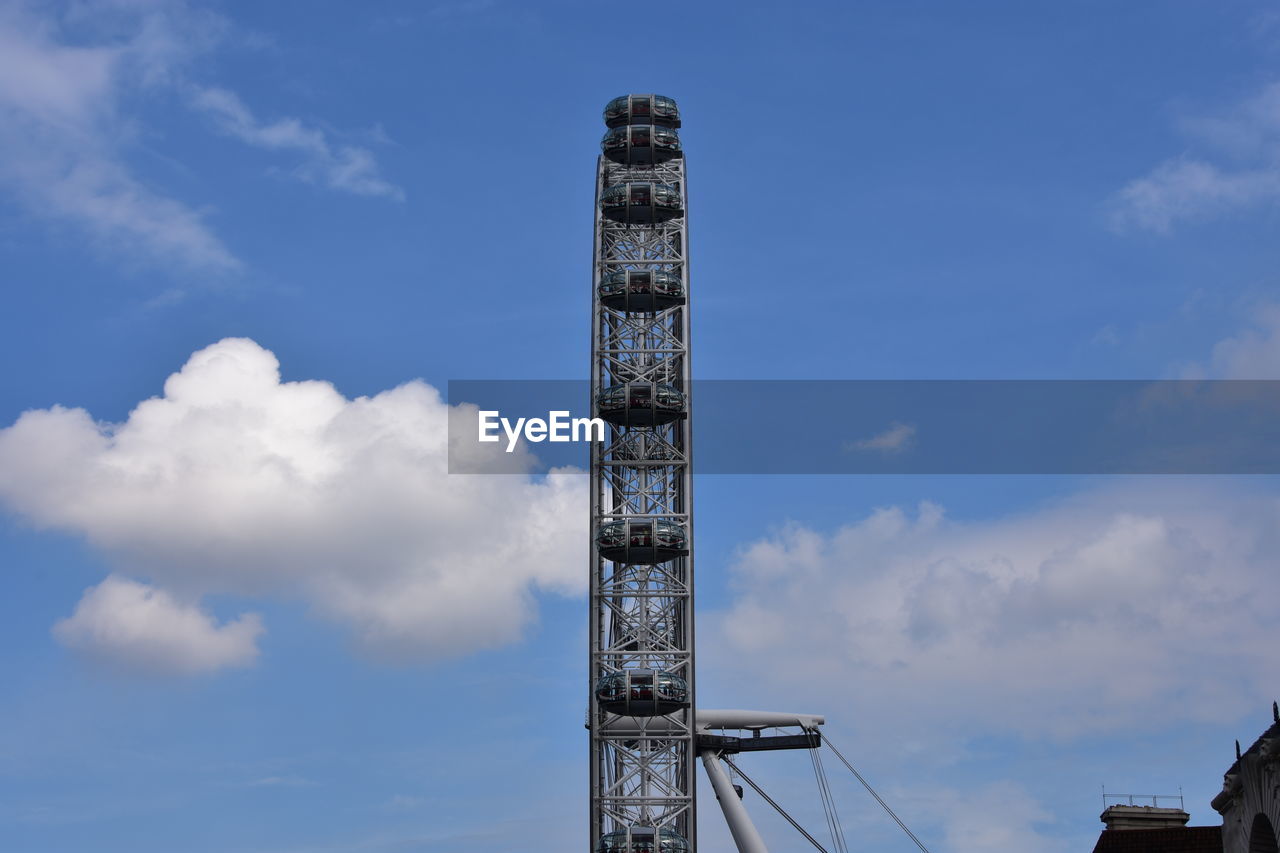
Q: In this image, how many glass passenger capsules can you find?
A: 8